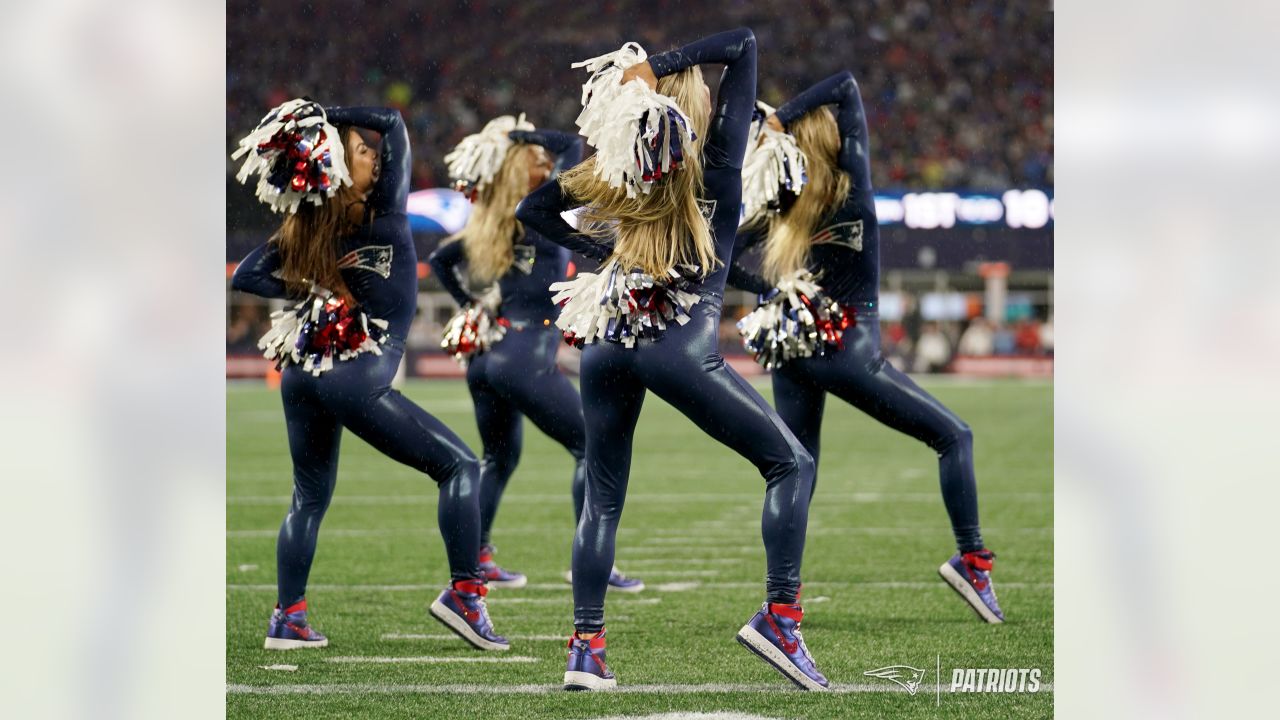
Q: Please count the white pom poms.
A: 8